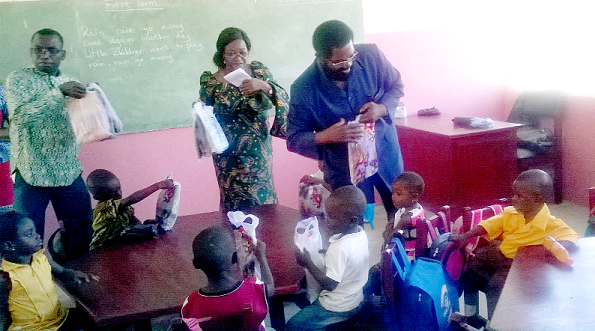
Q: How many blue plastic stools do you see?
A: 1